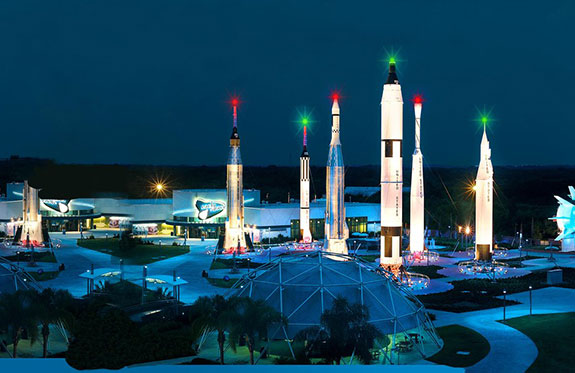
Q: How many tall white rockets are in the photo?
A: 6